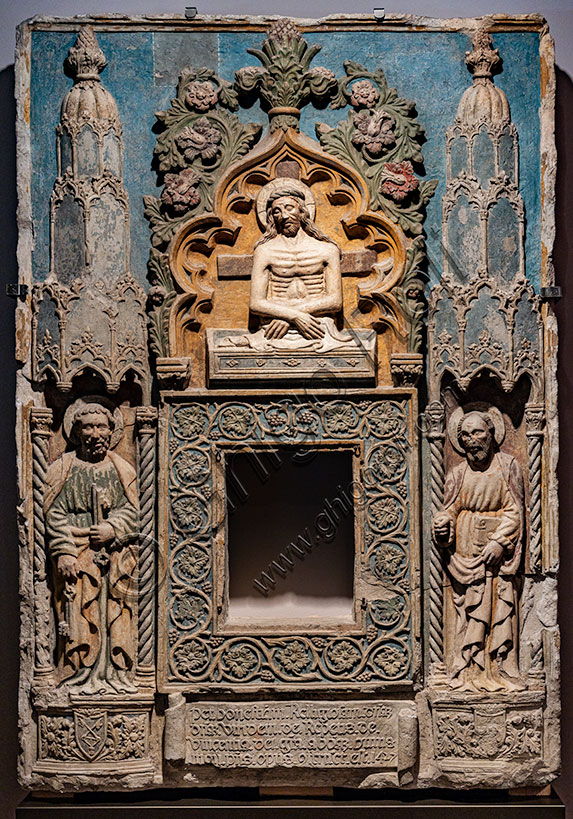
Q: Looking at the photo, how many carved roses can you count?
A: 6